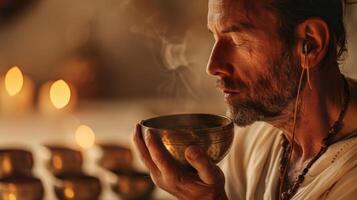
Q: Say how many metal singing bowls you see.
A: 7